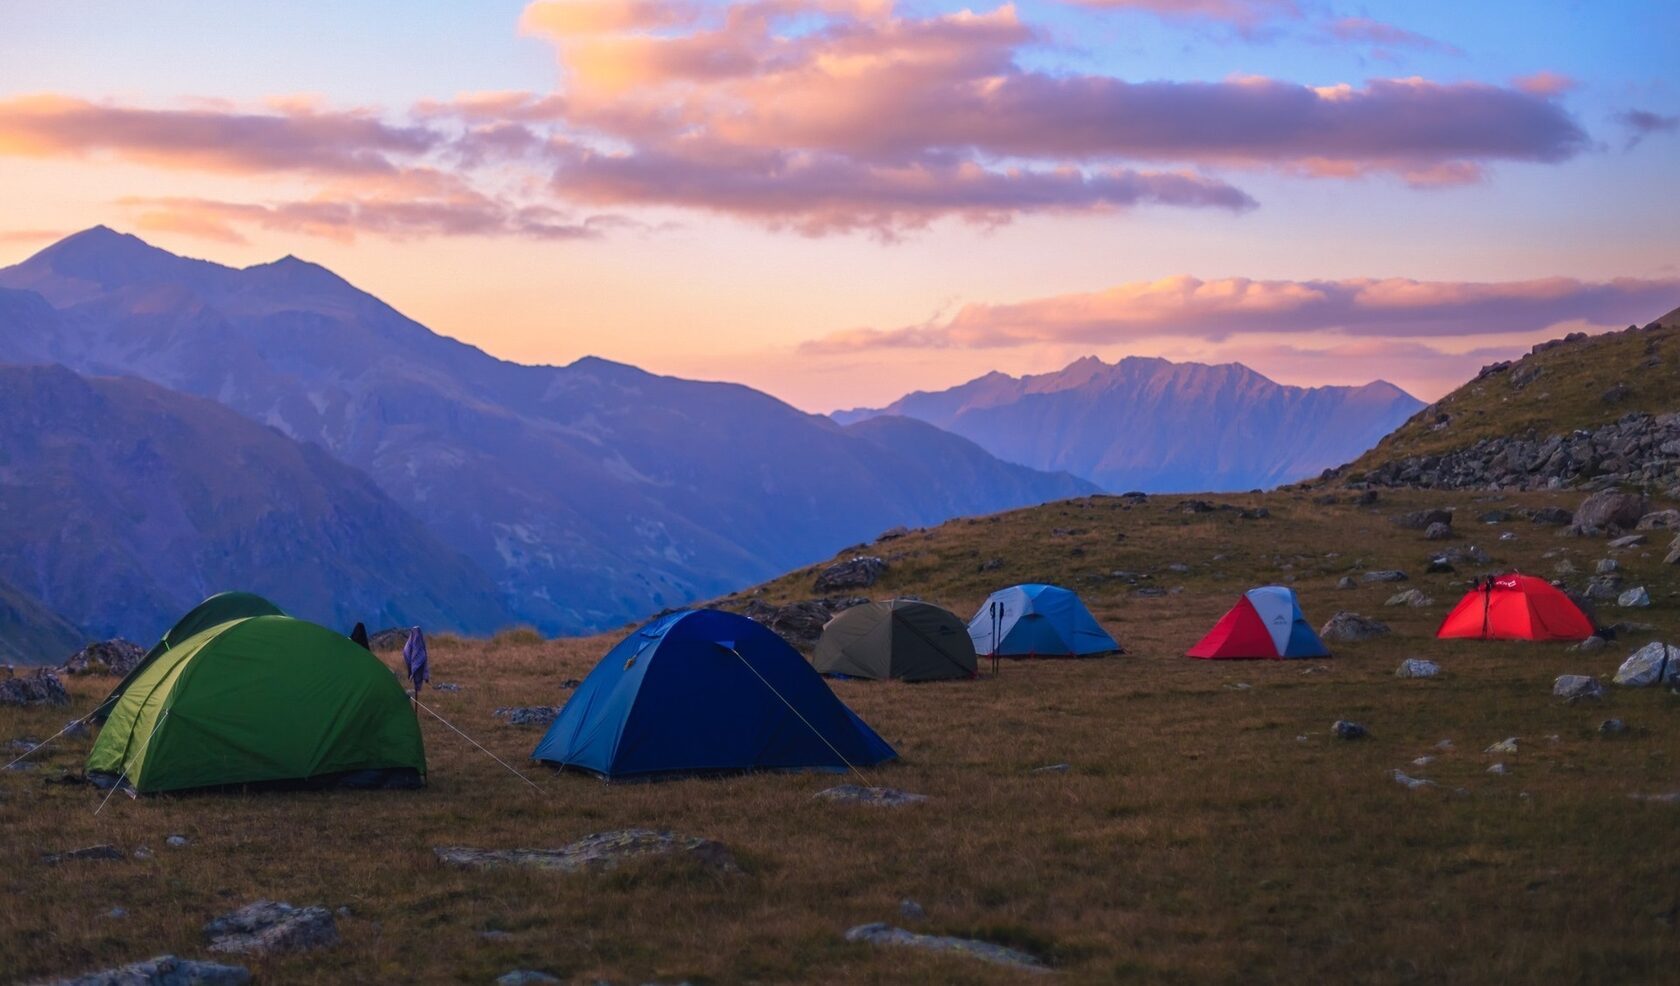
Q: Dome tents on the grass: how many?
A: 7